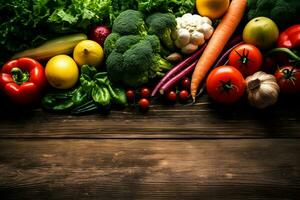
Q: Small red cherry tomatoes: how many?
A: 6